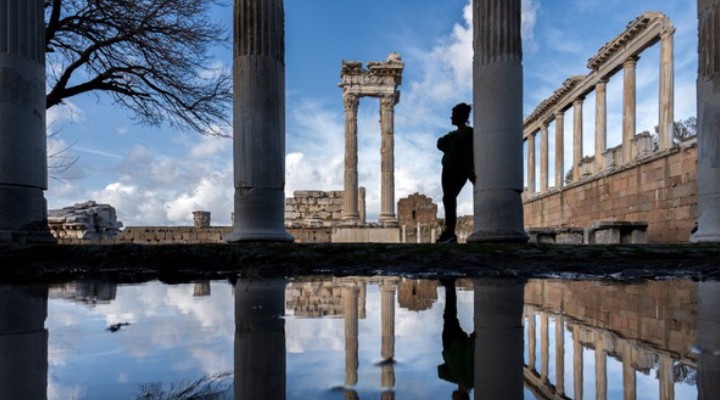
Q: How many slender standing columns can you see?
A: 9